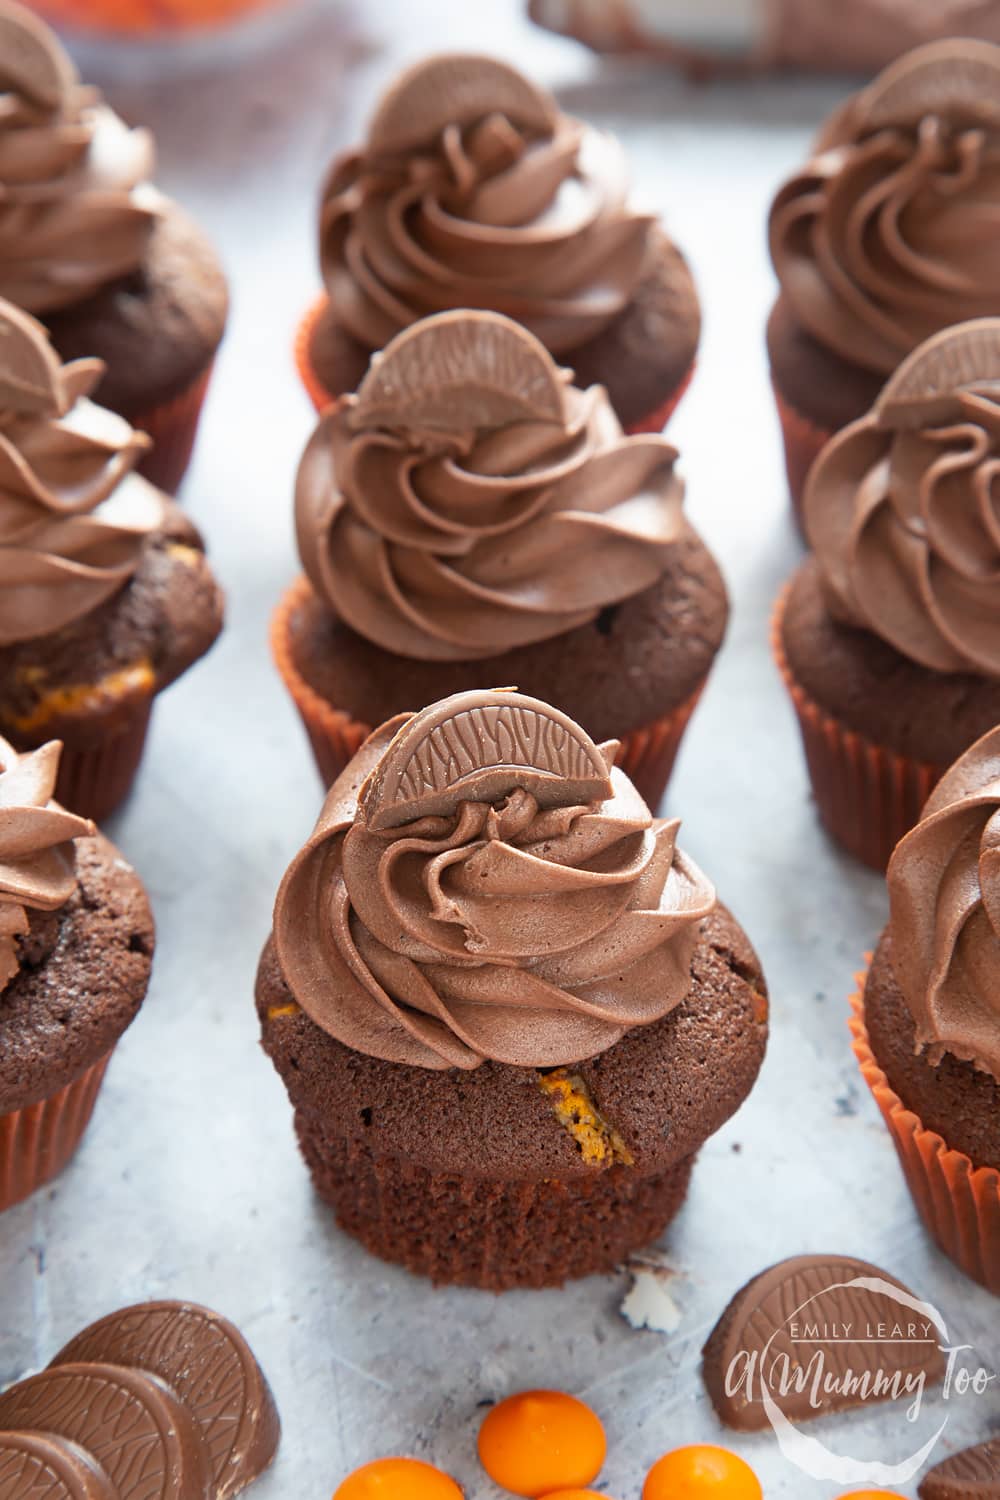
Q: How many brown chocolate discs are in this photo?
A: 12